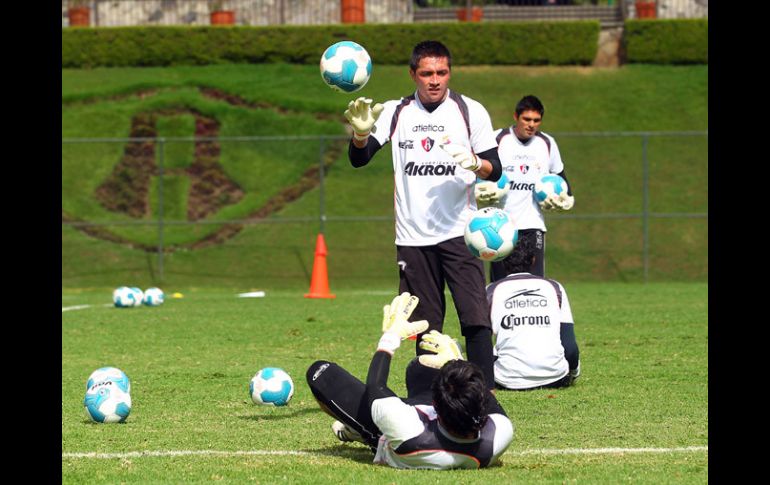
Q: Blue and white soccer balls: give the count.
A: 10